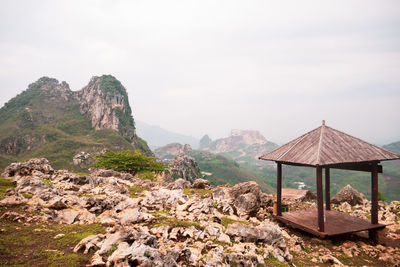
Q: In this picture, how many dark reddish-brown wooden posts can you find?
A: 4